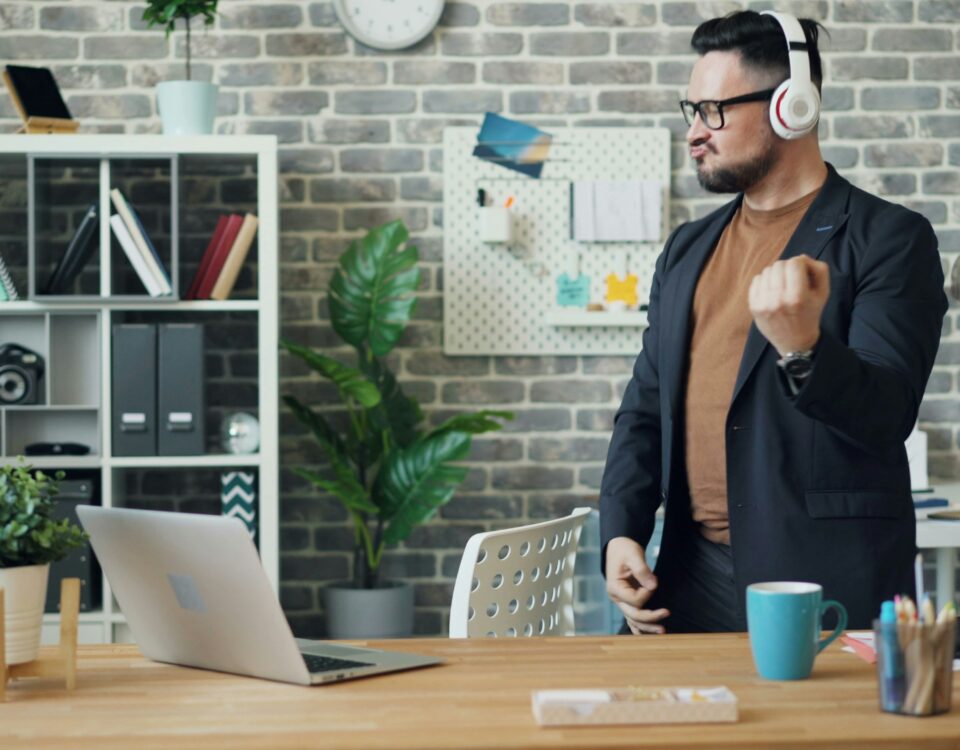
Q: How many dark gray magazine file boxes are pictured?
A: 2